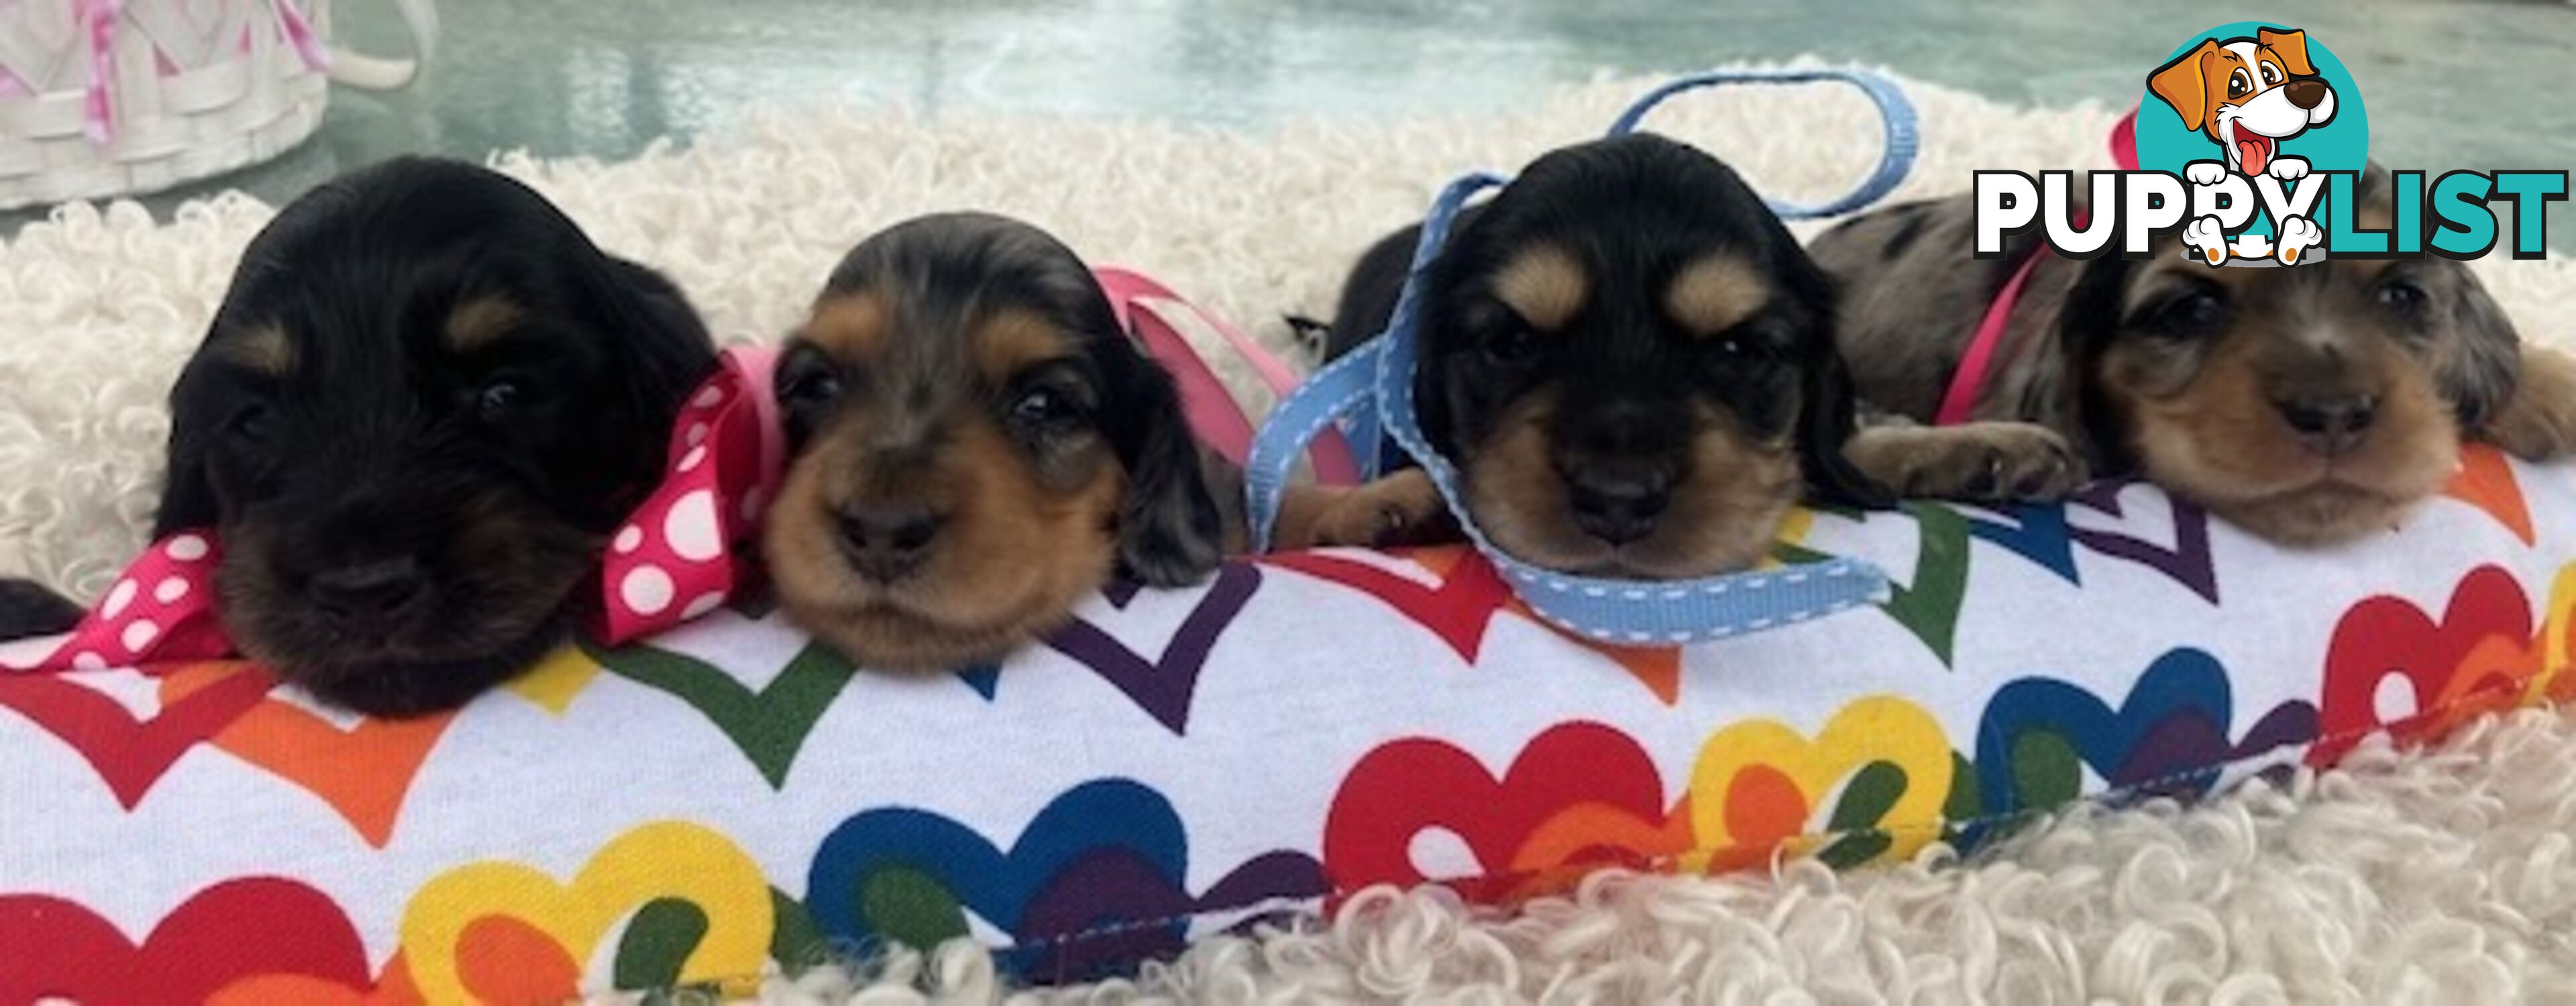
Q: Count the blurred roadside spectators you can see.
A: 0